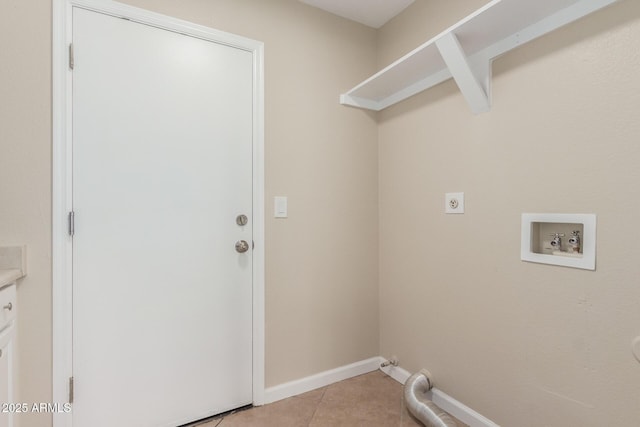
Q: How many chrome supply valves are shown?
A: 2